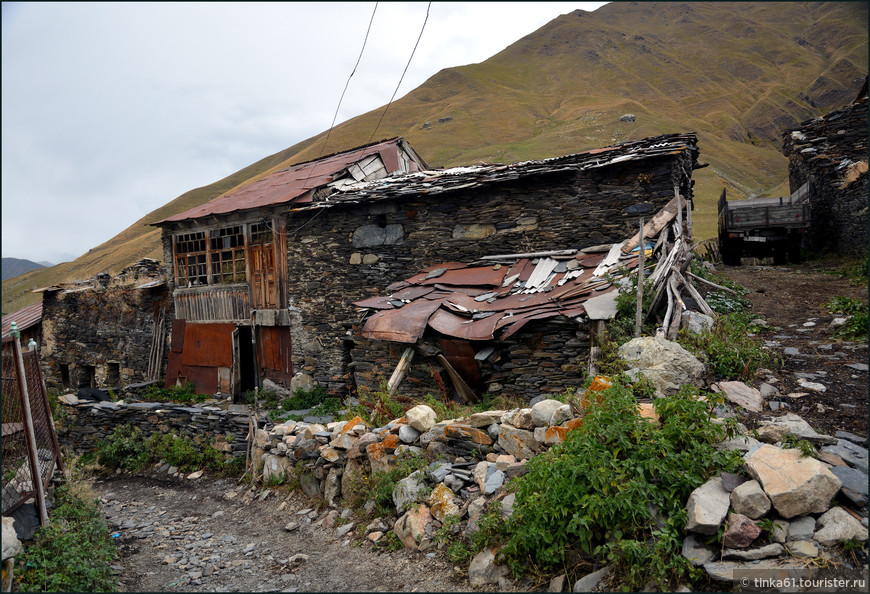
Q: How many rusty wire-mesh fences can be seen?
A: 1